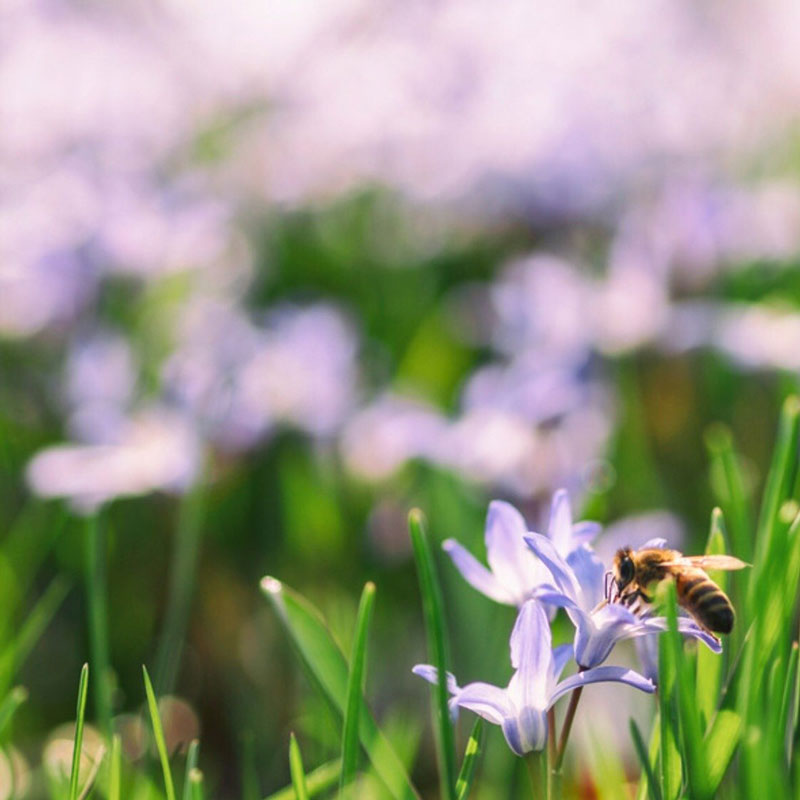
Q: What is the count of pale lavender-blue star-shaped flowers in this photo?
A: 3